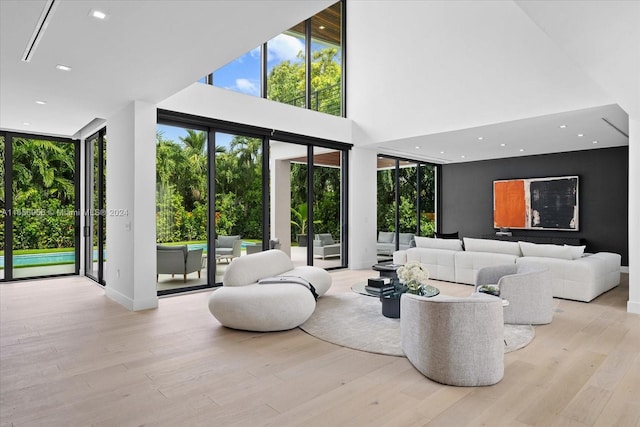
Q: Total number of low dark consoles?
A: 1